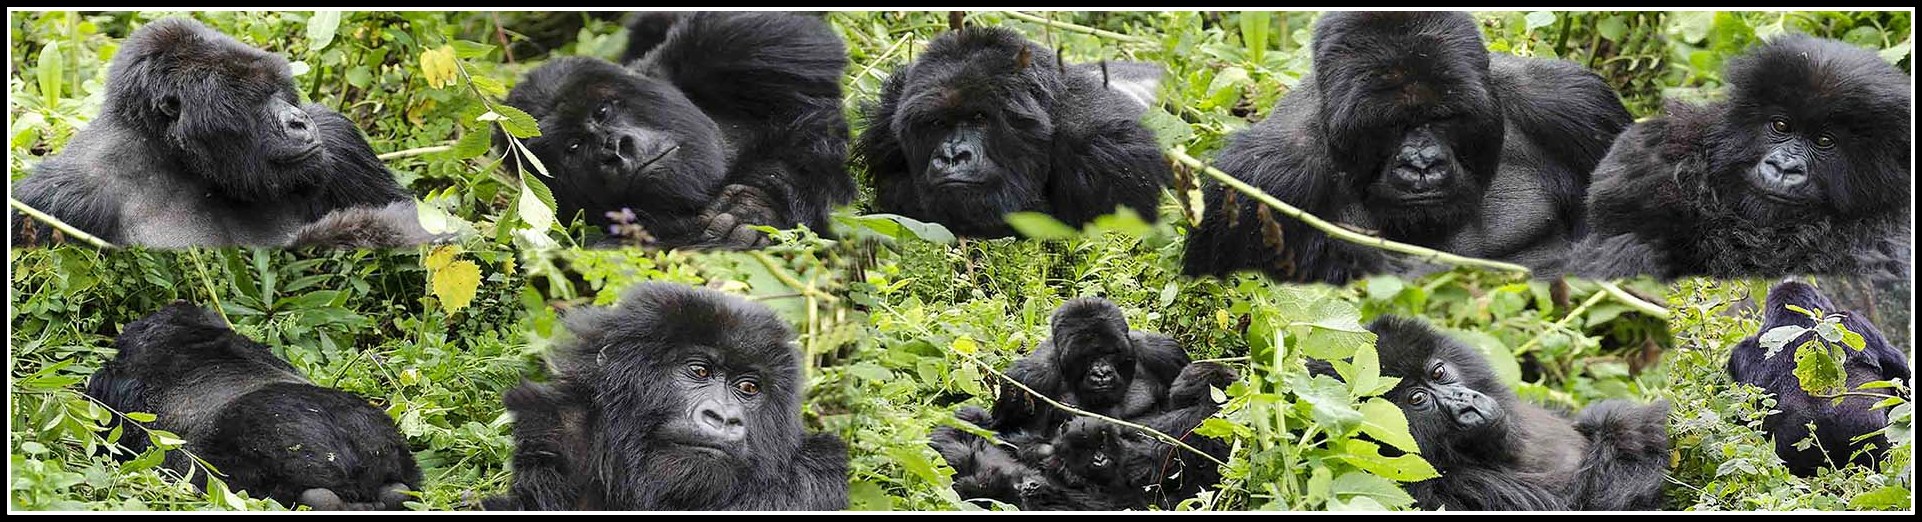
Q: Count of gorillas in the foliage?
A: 11